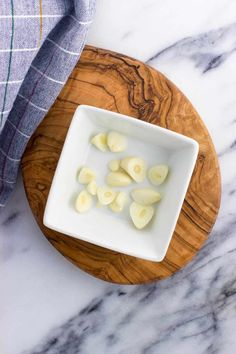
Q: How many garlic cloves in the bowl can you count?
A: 13